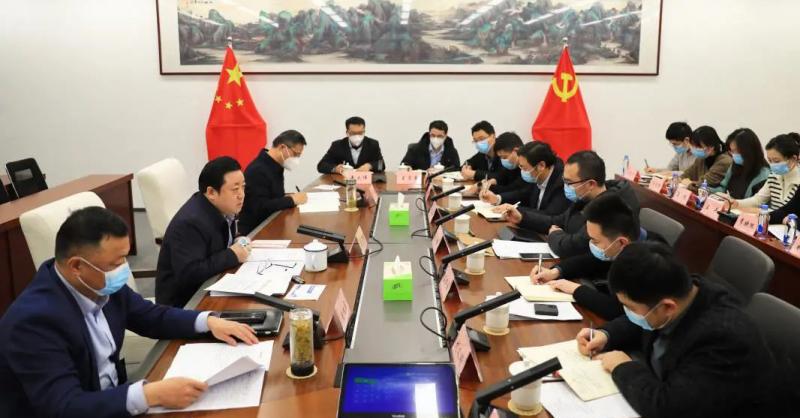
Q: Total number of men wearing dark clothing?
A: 11